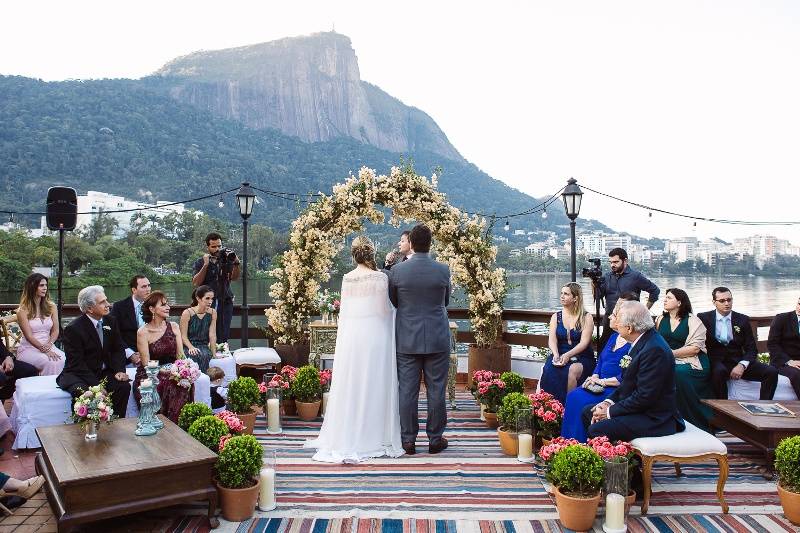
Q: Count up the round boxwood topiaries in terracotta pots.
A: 9